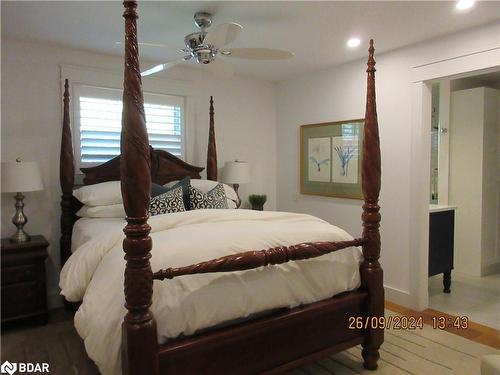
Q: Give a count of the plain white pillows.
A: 4